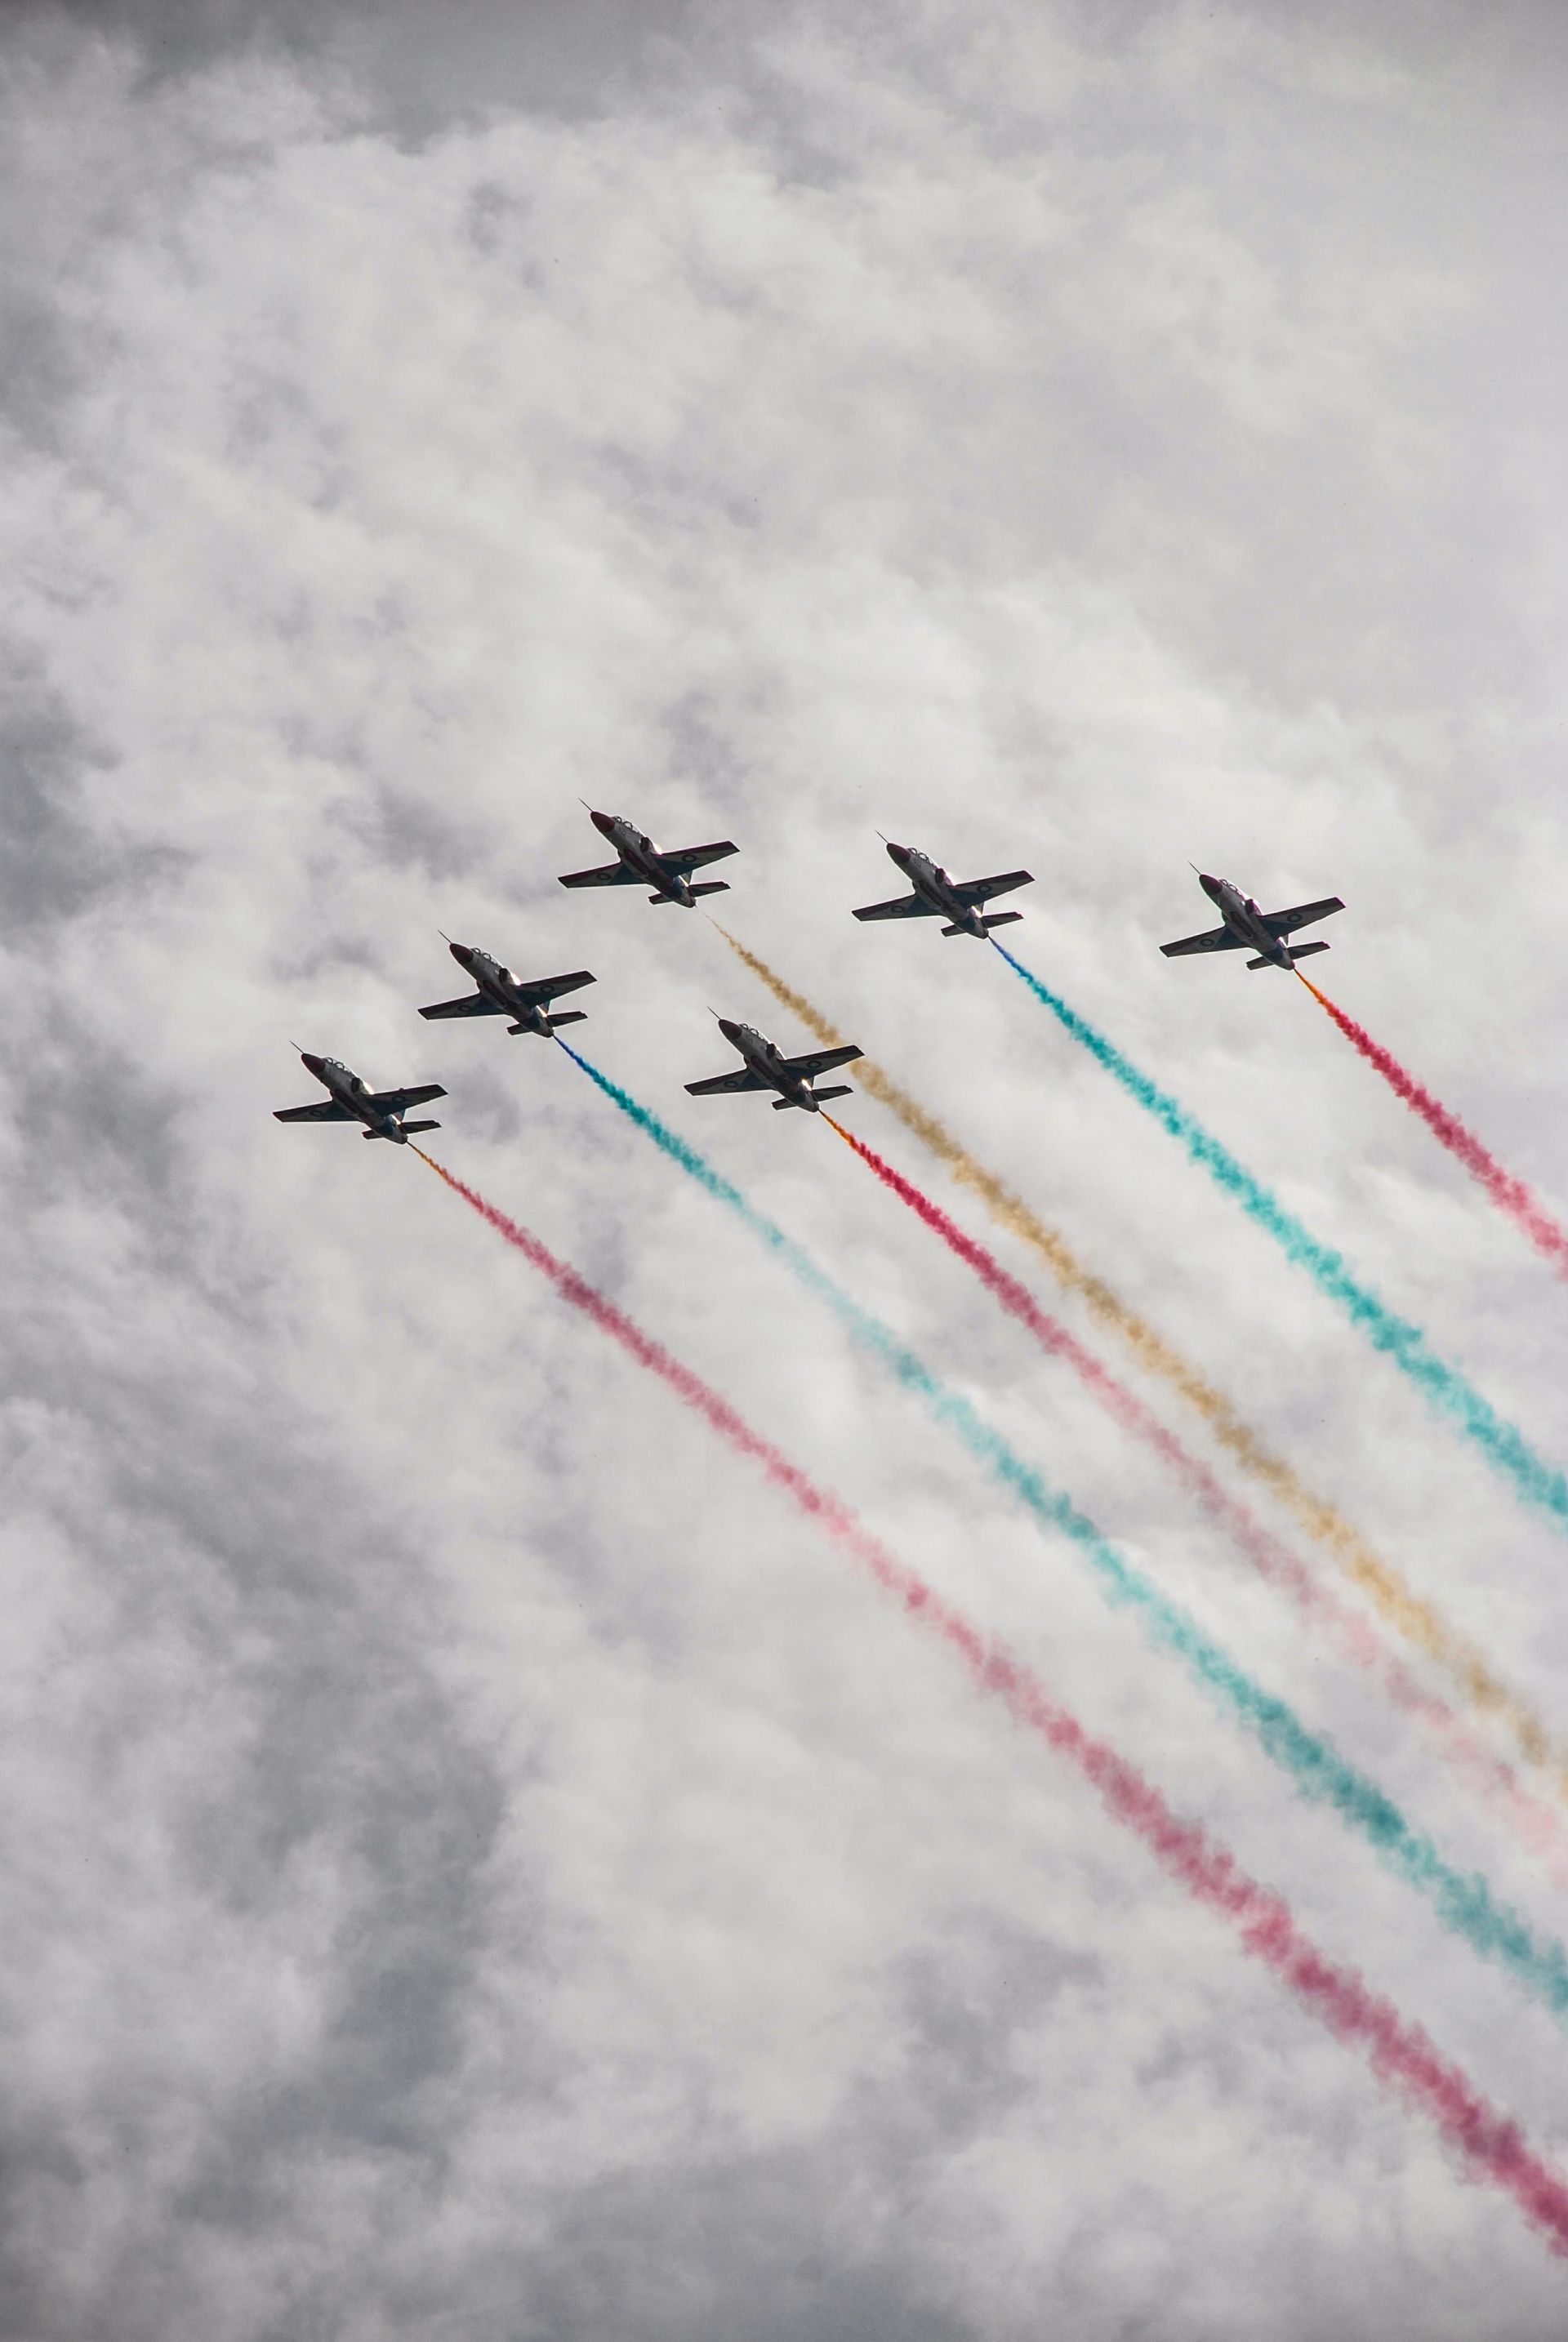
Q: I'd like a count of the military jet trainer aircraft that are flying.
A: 6